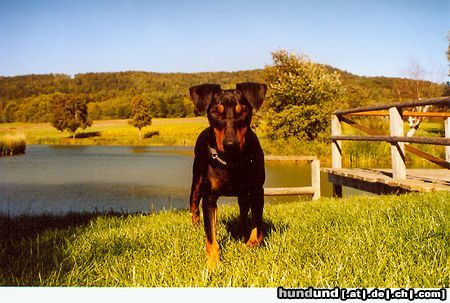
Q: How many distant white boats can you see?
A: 0